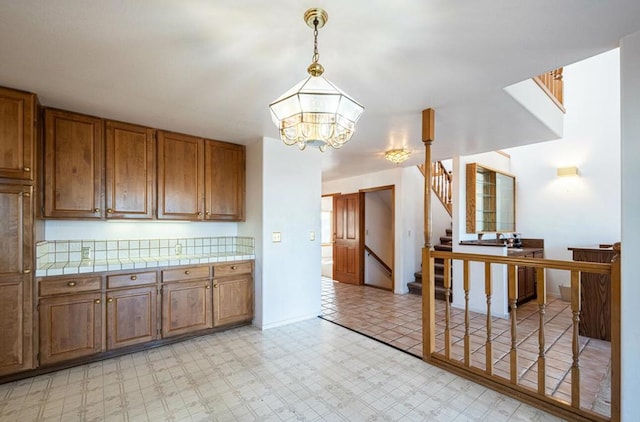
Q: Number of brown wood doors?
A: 1